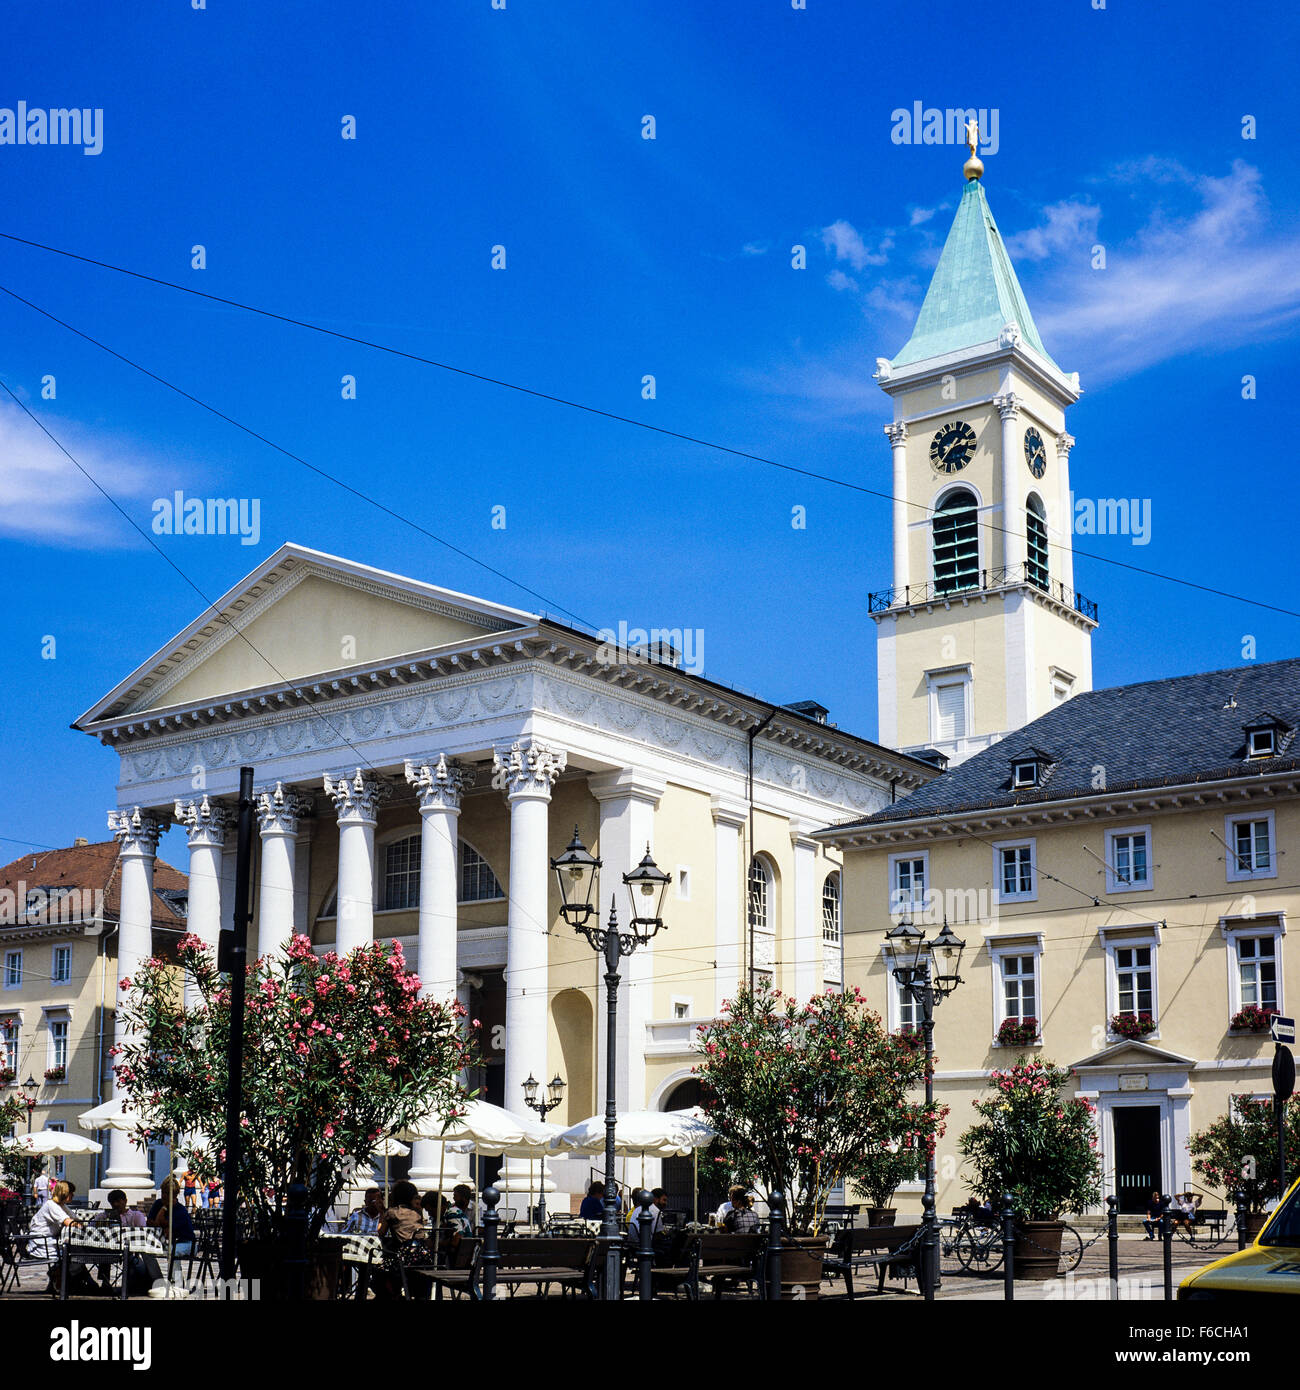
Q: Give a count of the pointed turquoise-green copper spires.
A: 1